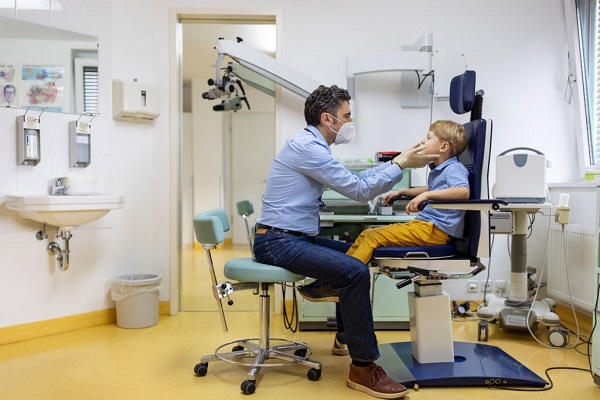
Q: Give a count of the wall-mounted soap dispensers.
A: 2